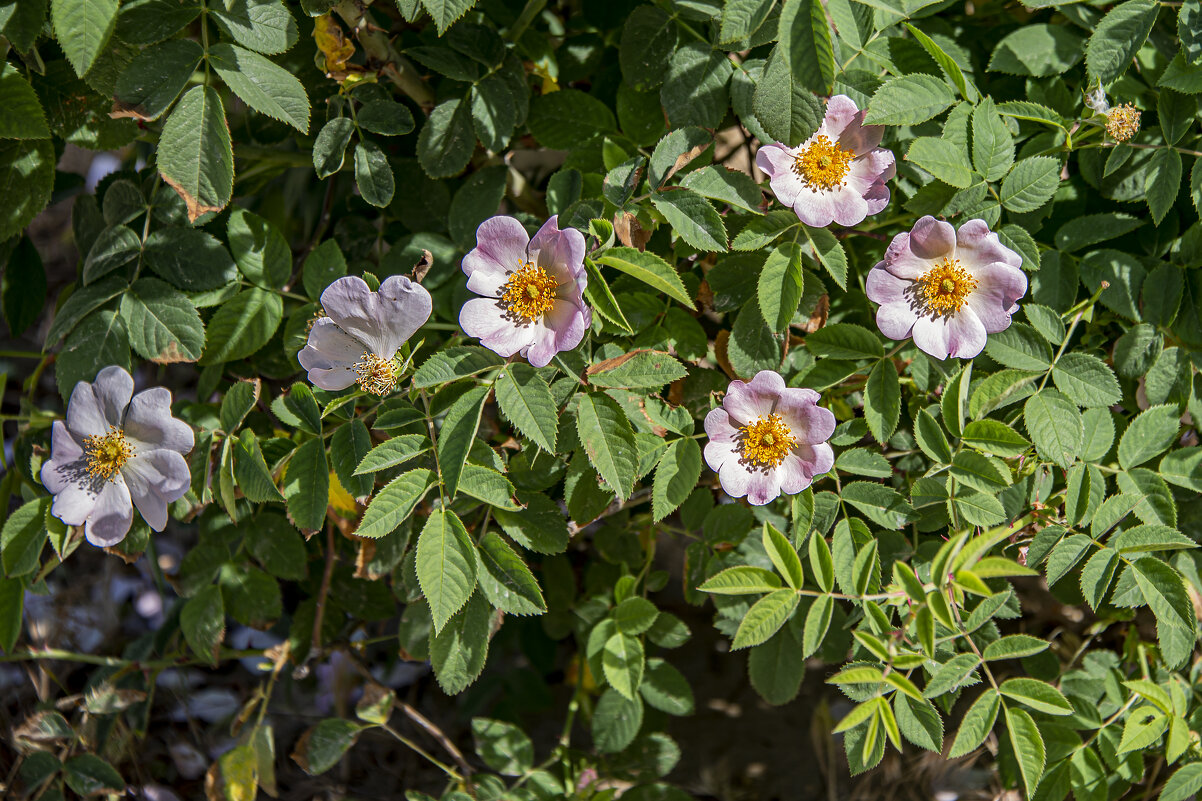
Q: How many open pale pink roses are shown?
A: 6